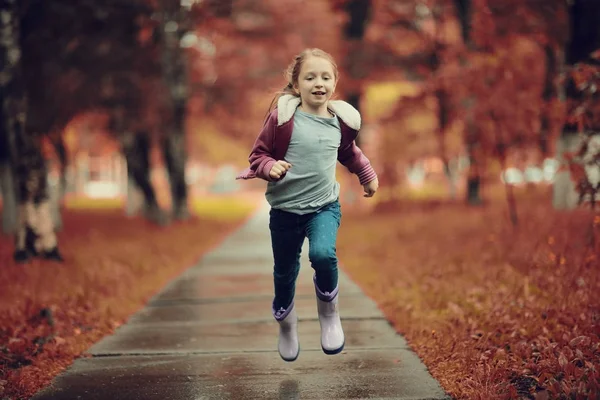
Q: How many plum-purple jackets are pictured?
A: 1